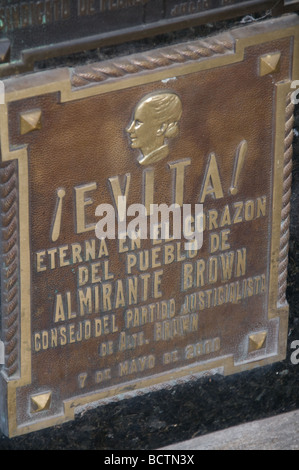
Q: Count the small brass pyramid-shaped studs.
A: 4